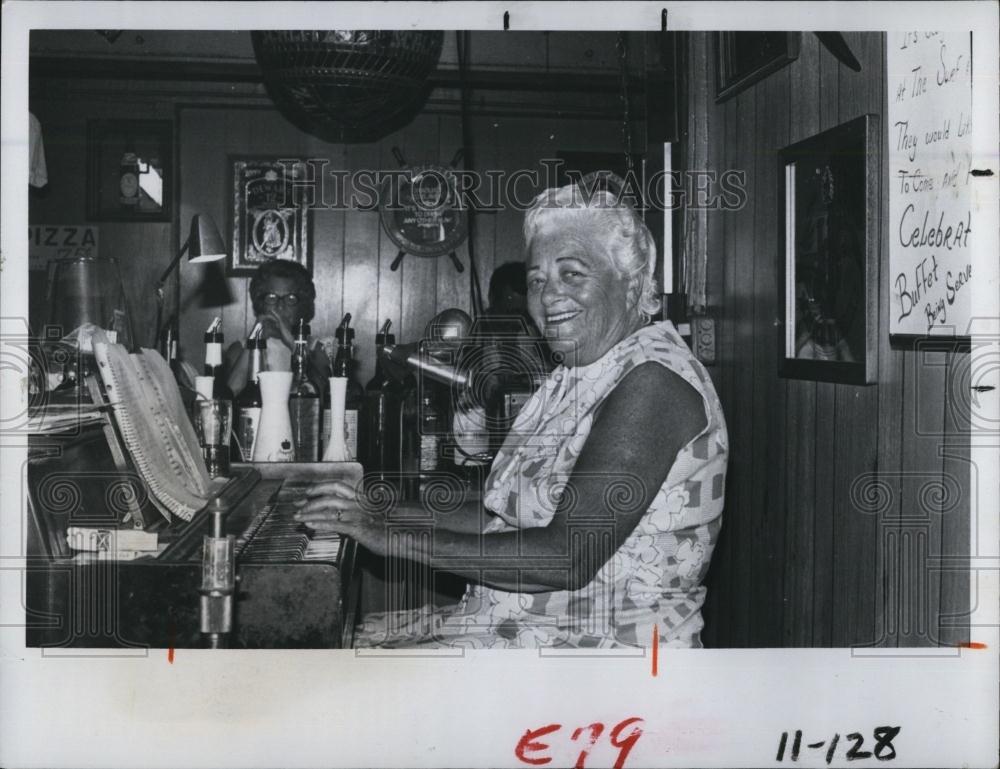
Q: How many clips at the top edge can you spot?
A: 2